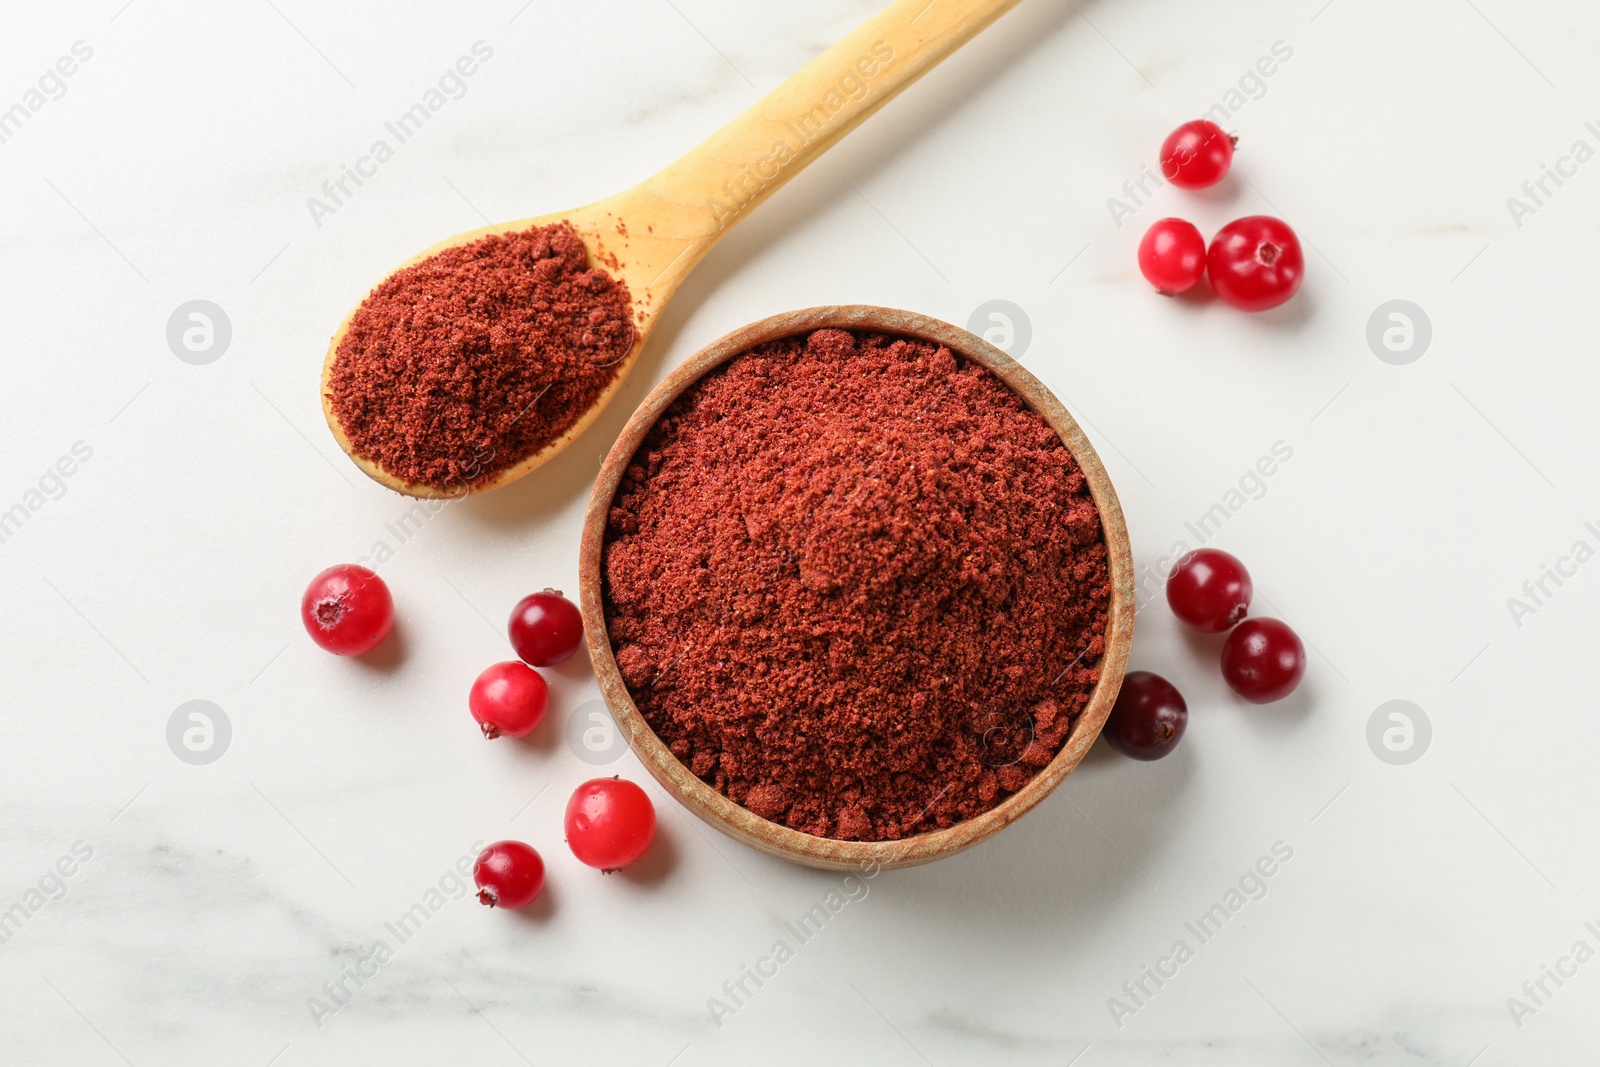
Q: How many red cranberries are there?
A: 11